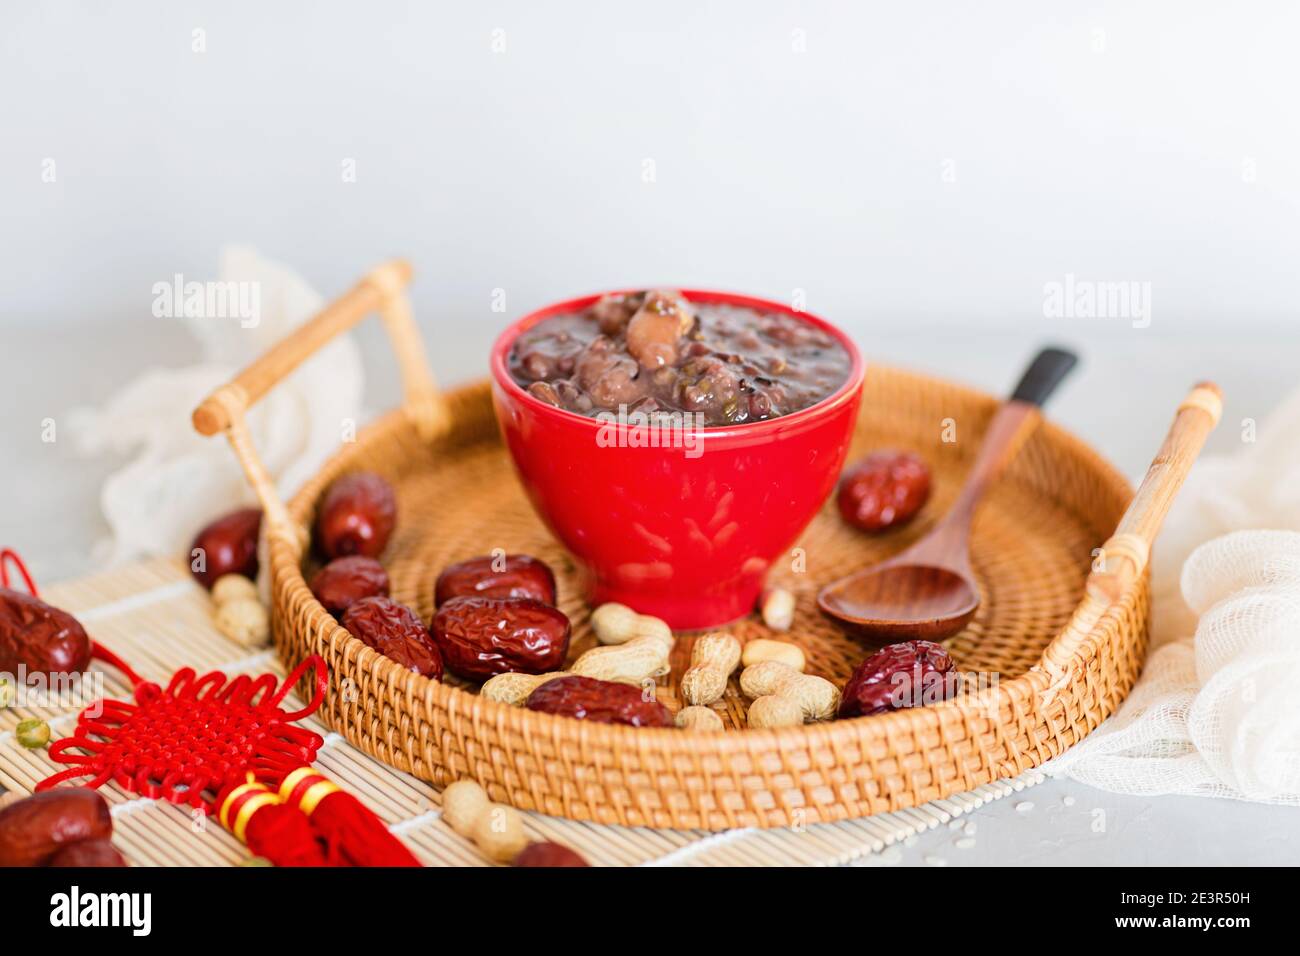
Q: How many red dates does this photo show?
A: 13